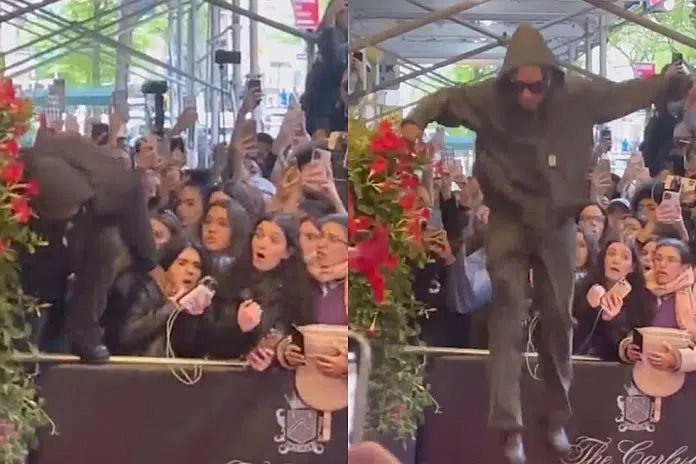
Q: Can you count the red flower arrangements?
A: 2